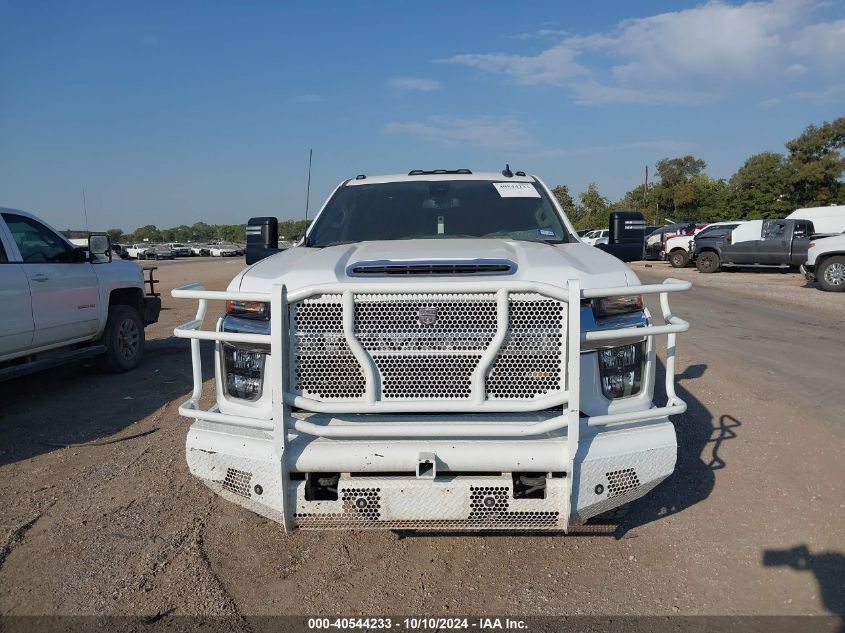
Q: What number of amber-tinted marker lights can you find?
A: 2